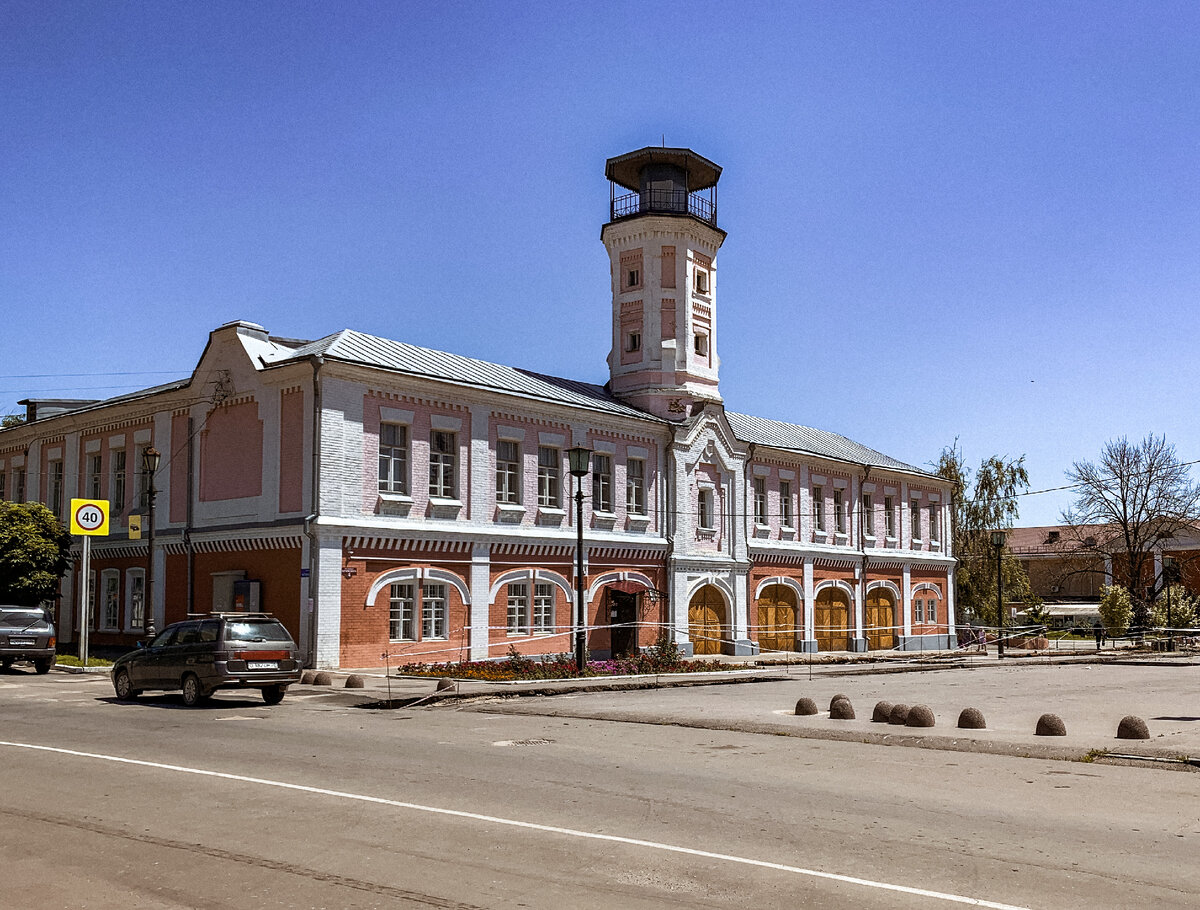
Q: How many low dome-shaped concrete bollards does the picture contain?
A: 13